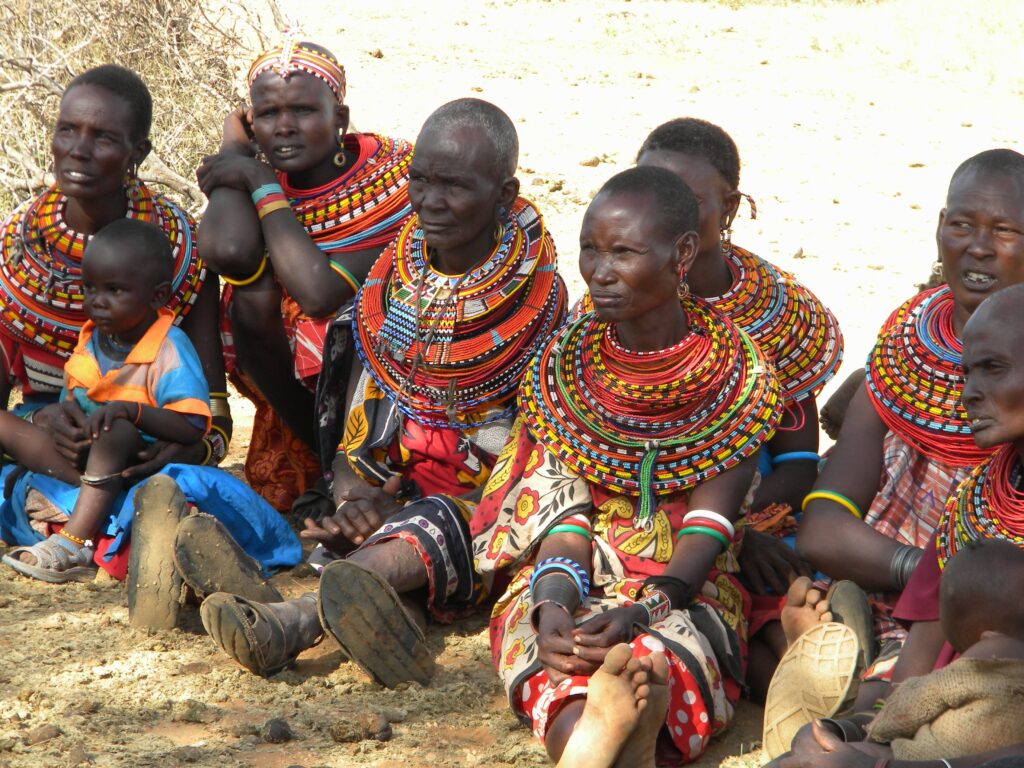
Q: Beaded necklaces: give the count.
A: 7